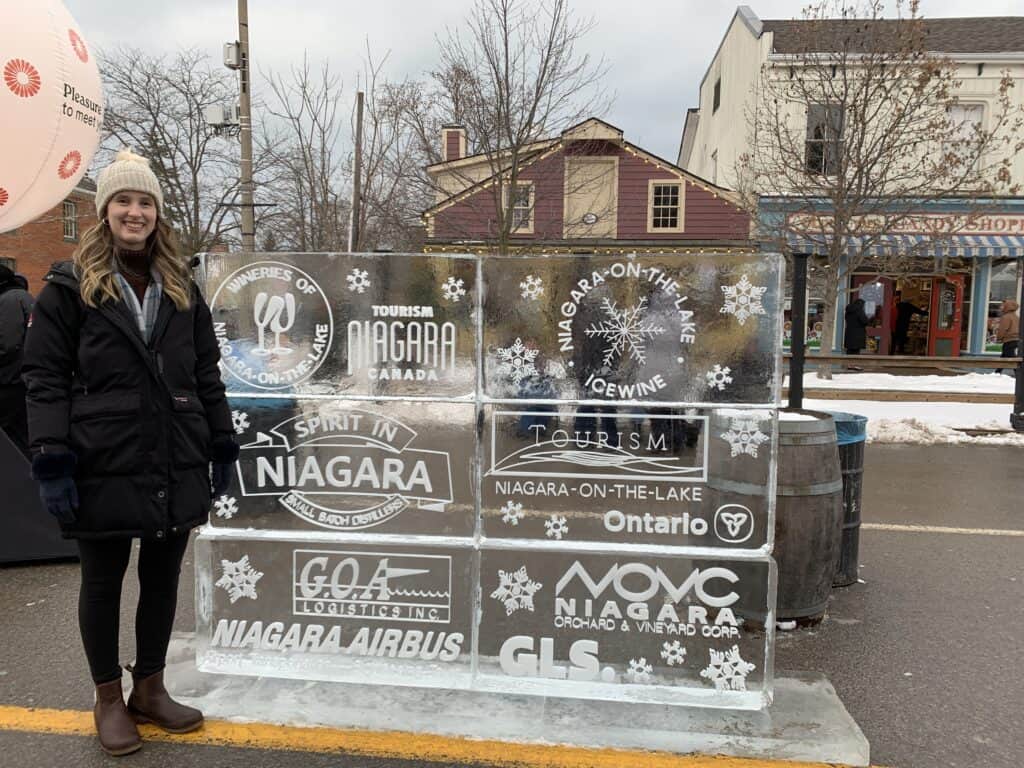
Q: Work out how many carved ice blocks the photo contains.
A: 6